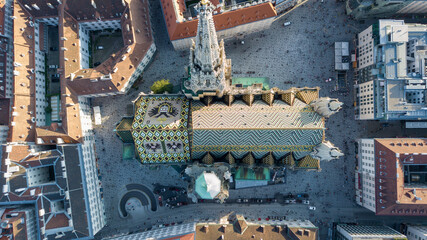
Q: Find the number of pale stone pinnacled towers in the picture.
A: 3